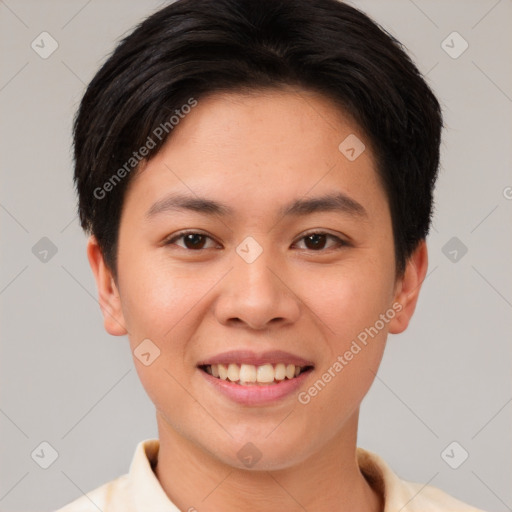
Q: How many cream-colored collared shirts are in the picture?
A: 1